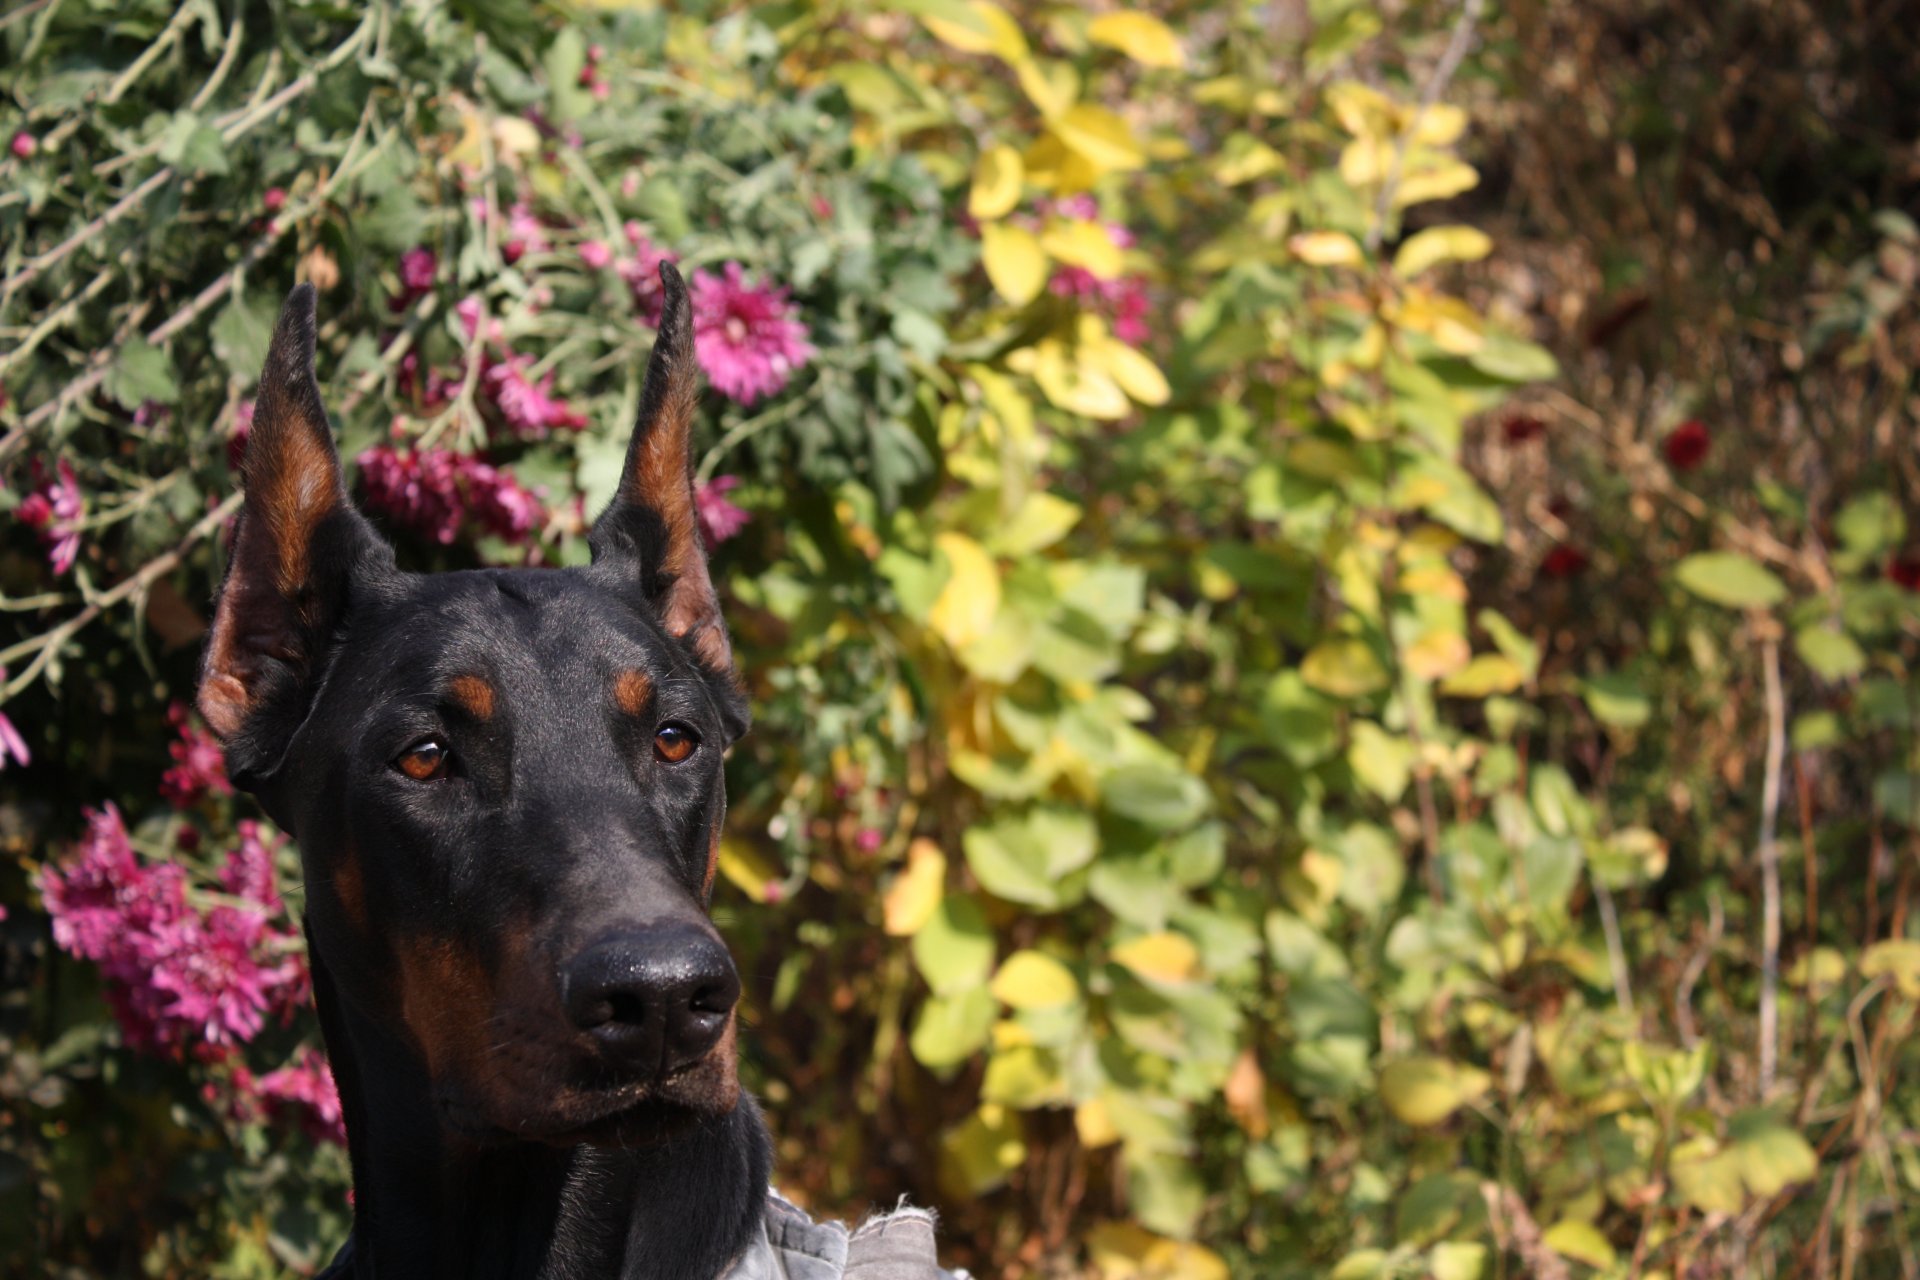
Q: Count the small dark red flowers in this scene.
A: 4